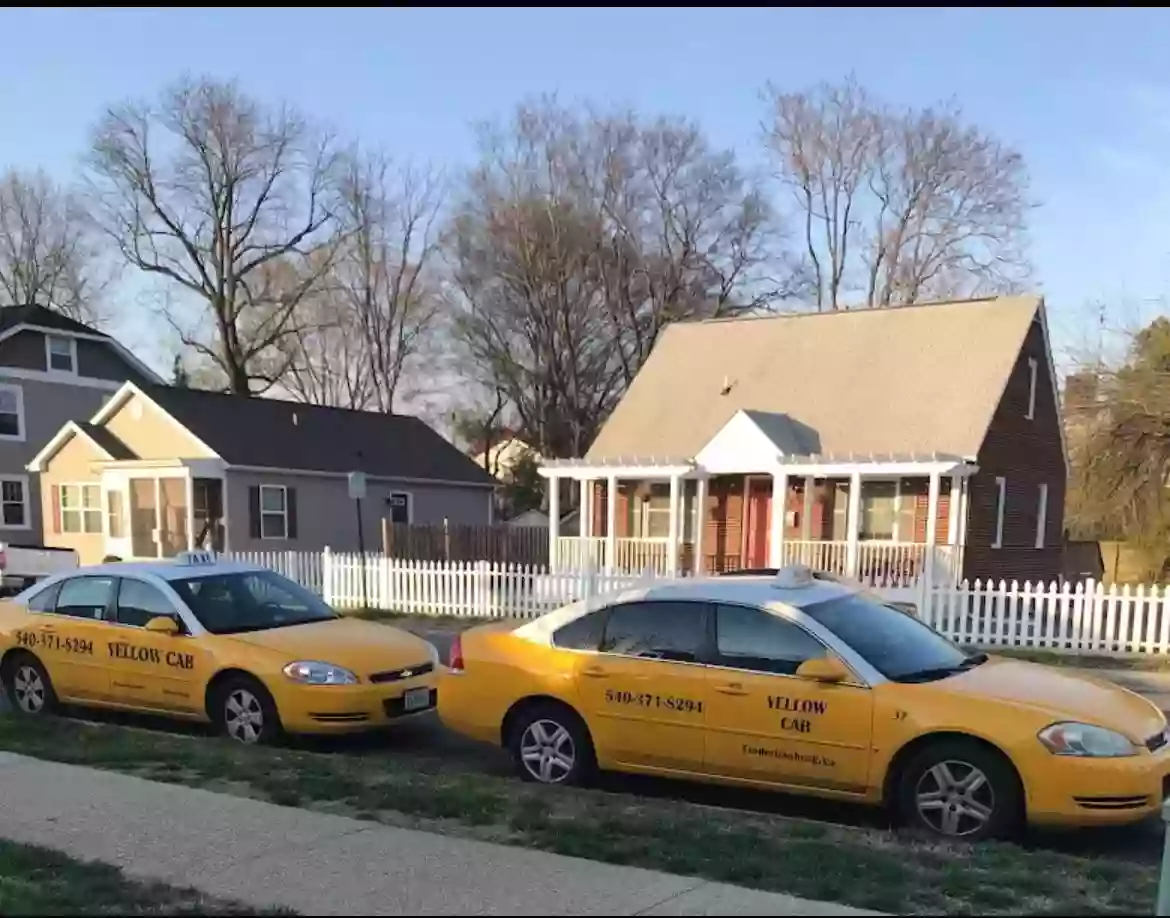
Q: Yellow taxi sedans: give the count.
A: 2